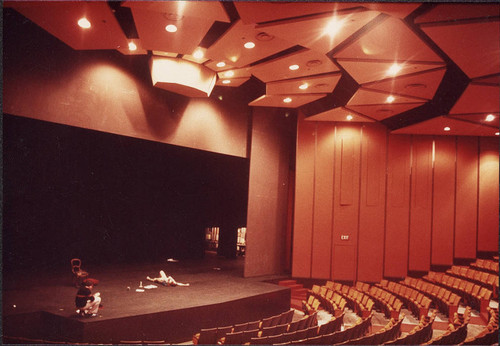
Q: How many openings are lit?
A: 2